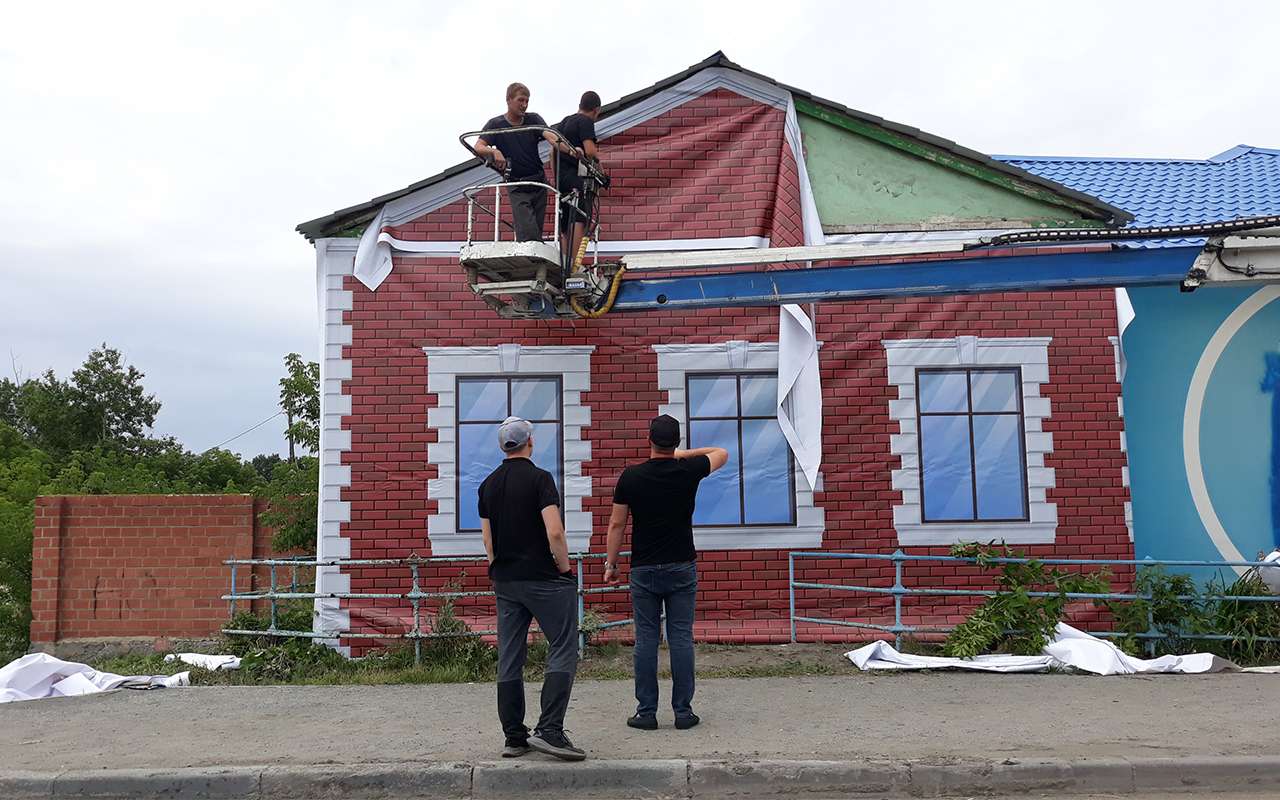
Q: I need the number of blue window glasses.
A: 12